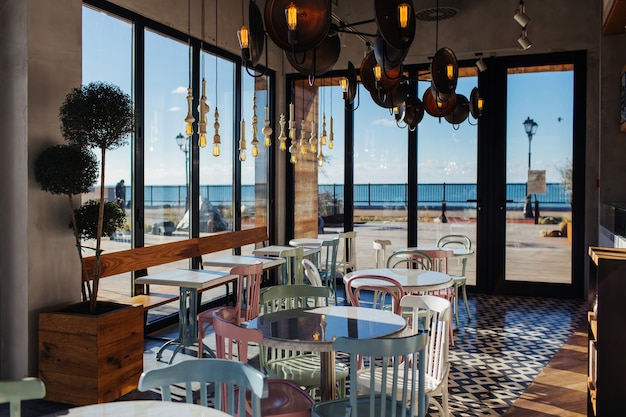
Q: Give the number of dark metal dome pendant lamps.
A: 15